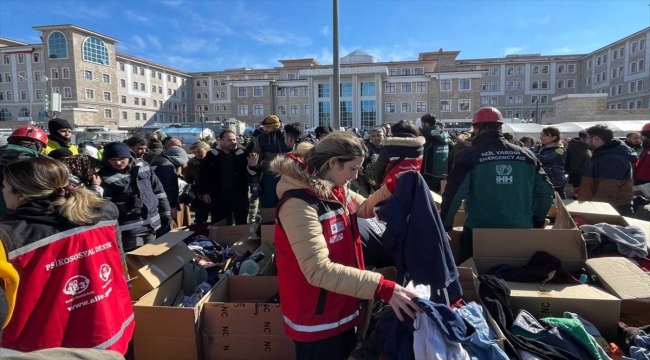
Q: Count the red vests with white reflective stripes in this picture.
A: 3